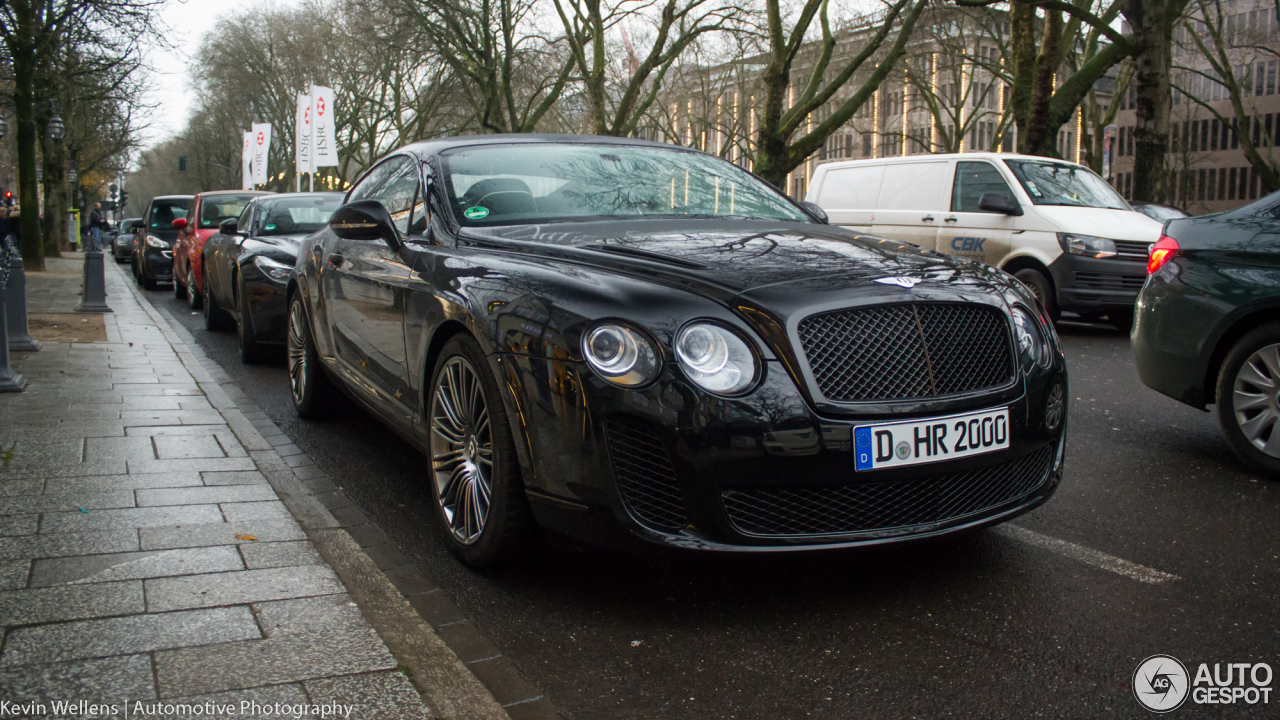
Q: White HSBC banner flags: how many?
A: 4